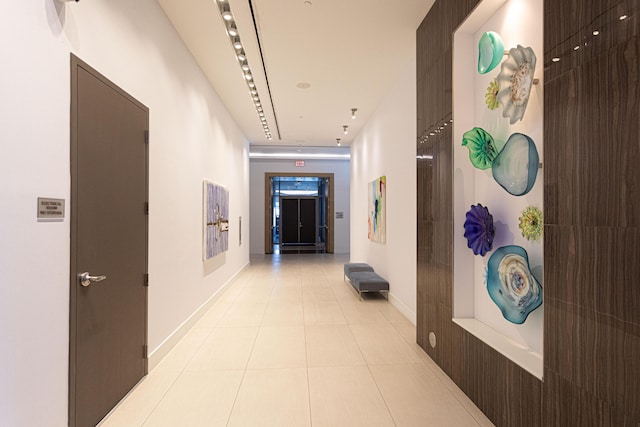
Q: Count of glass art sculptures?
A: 8